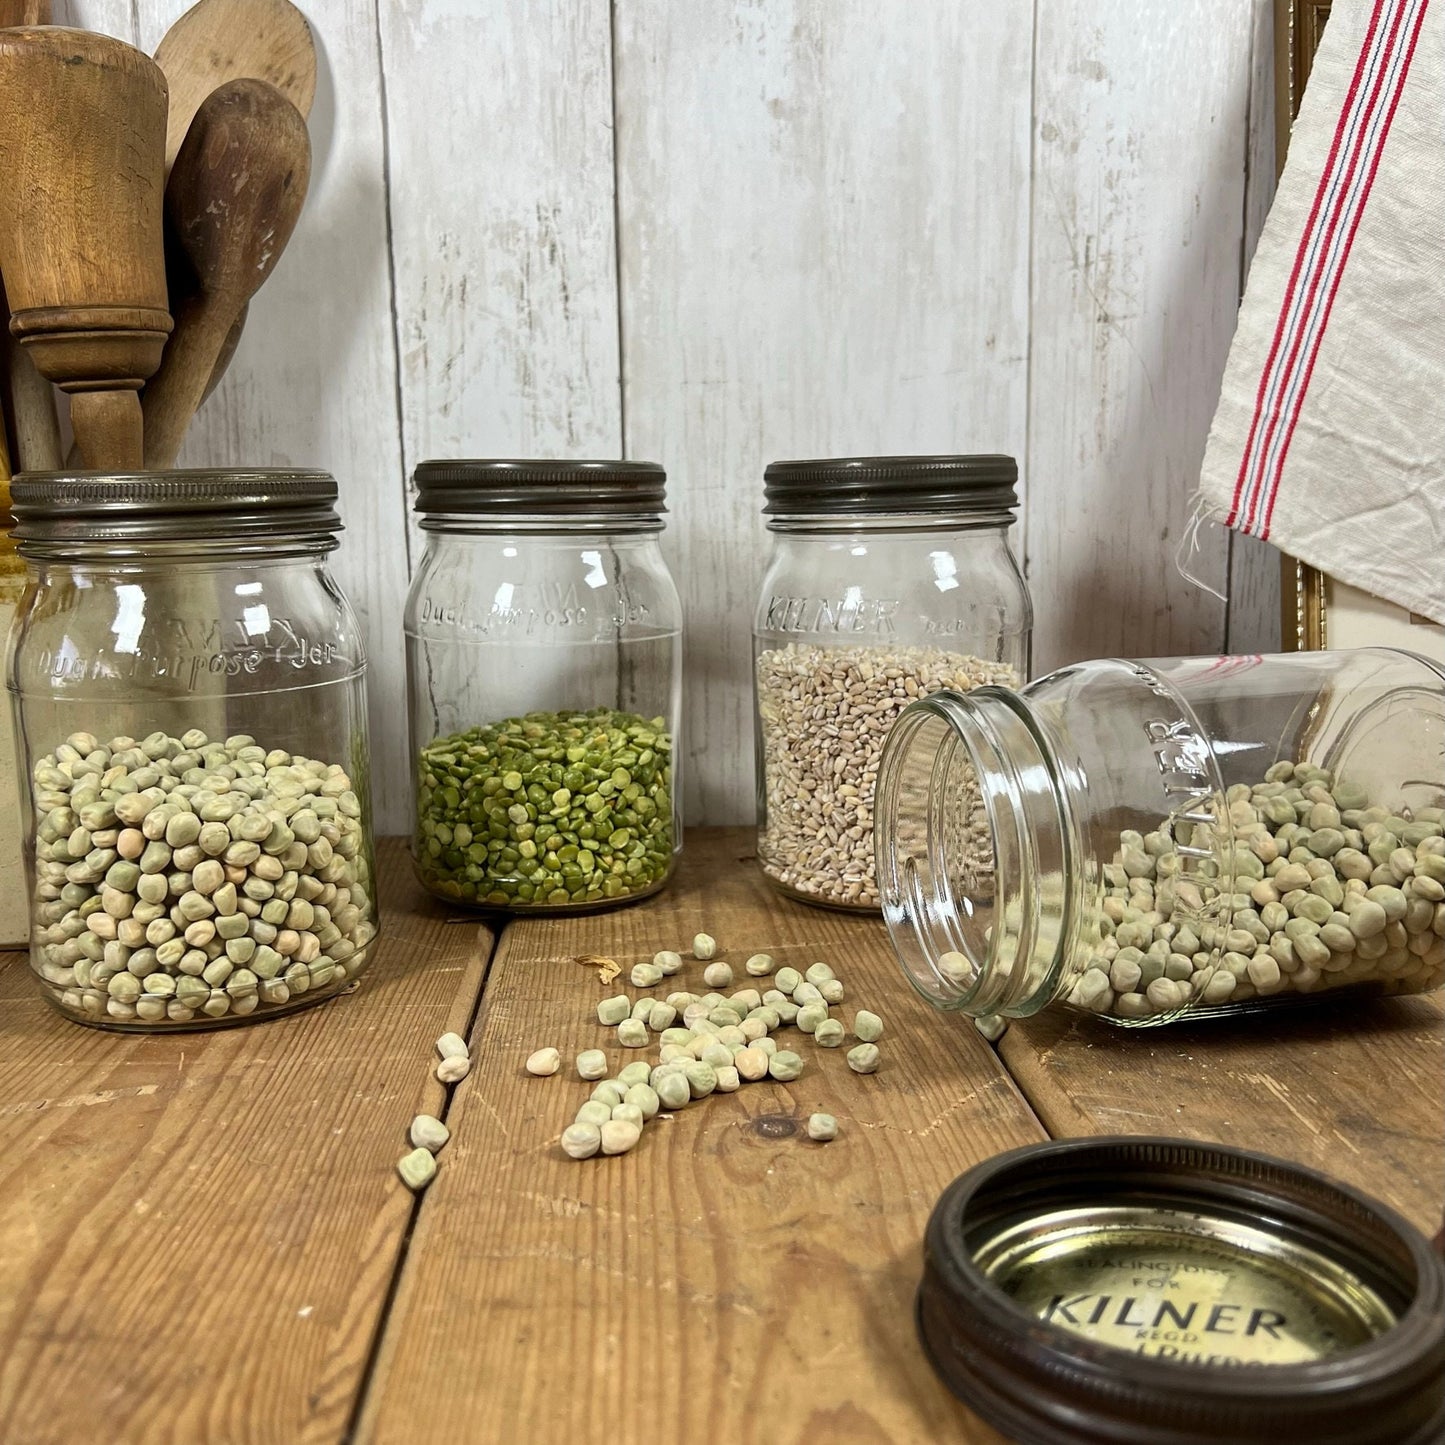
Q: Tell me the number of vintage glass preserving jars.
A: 4